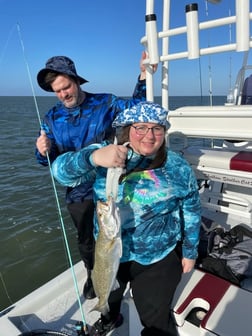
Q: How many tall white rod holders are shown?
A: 3